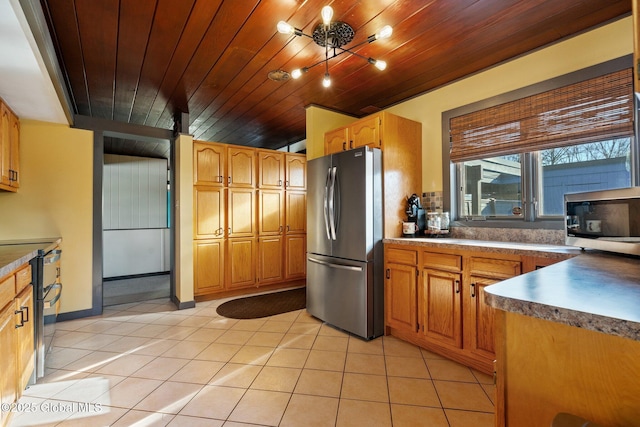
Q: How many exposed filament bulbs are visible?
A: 6